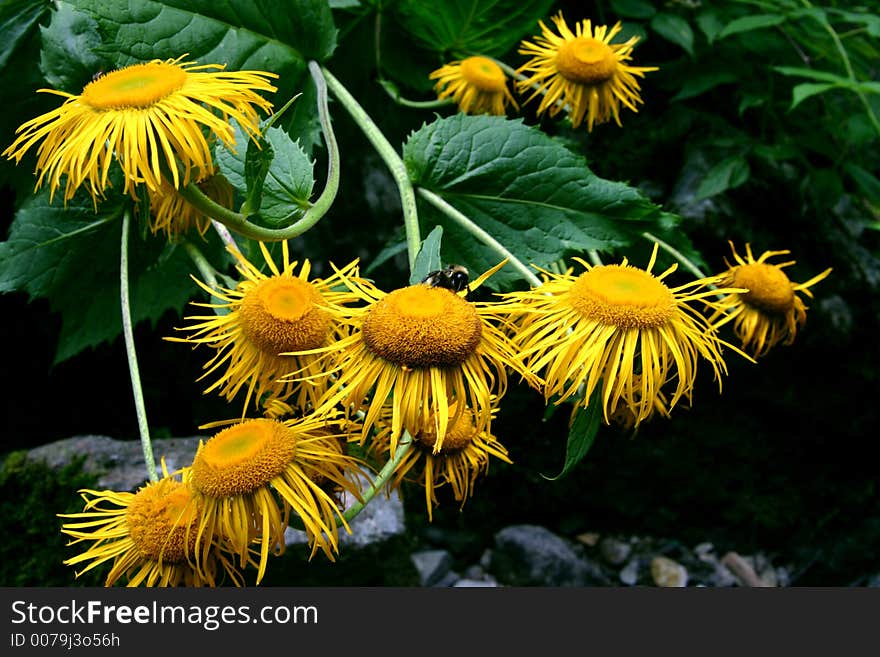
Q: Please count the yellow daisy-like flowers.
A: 11